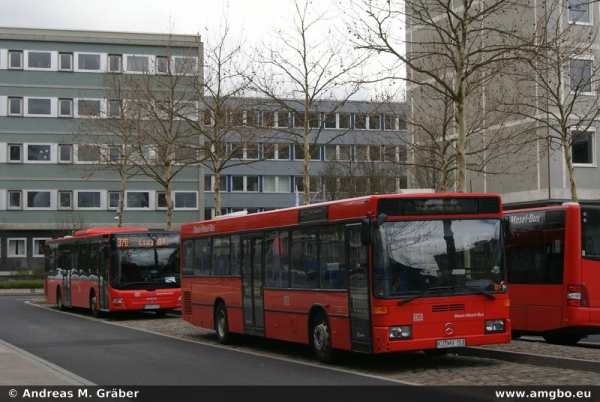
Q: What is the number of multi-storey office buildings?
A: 3